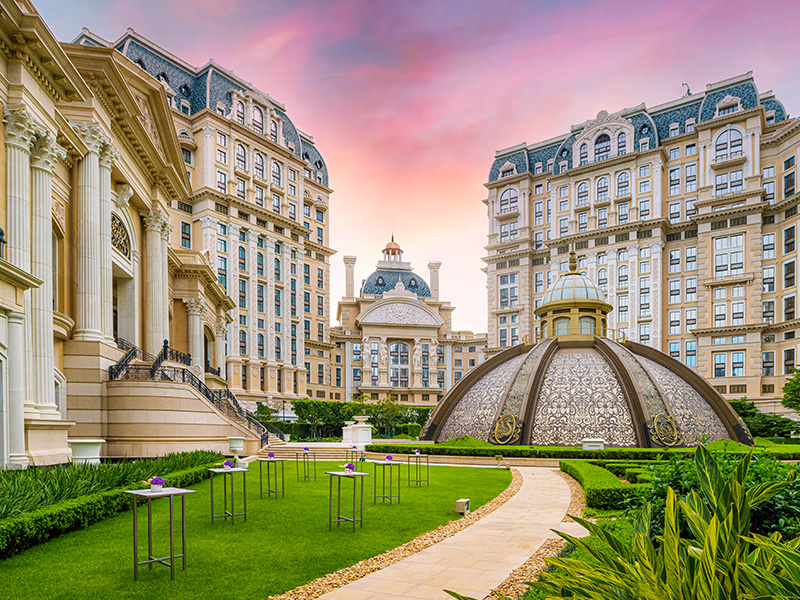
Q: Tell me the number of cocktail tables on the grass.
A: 8